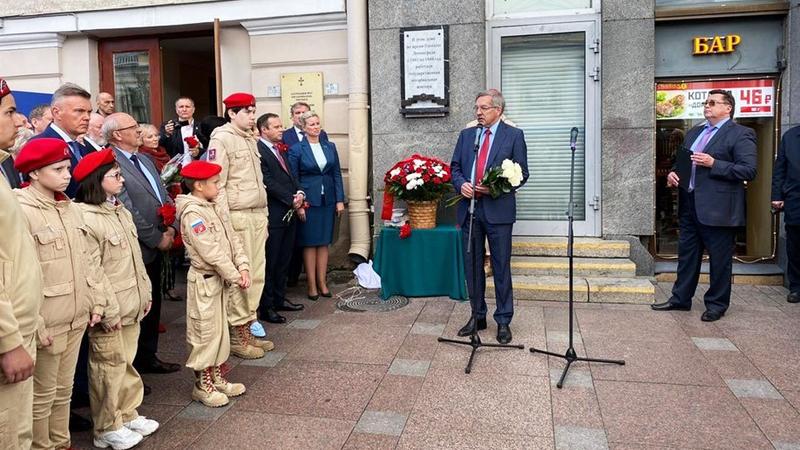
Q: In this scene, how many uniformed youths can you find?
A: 5